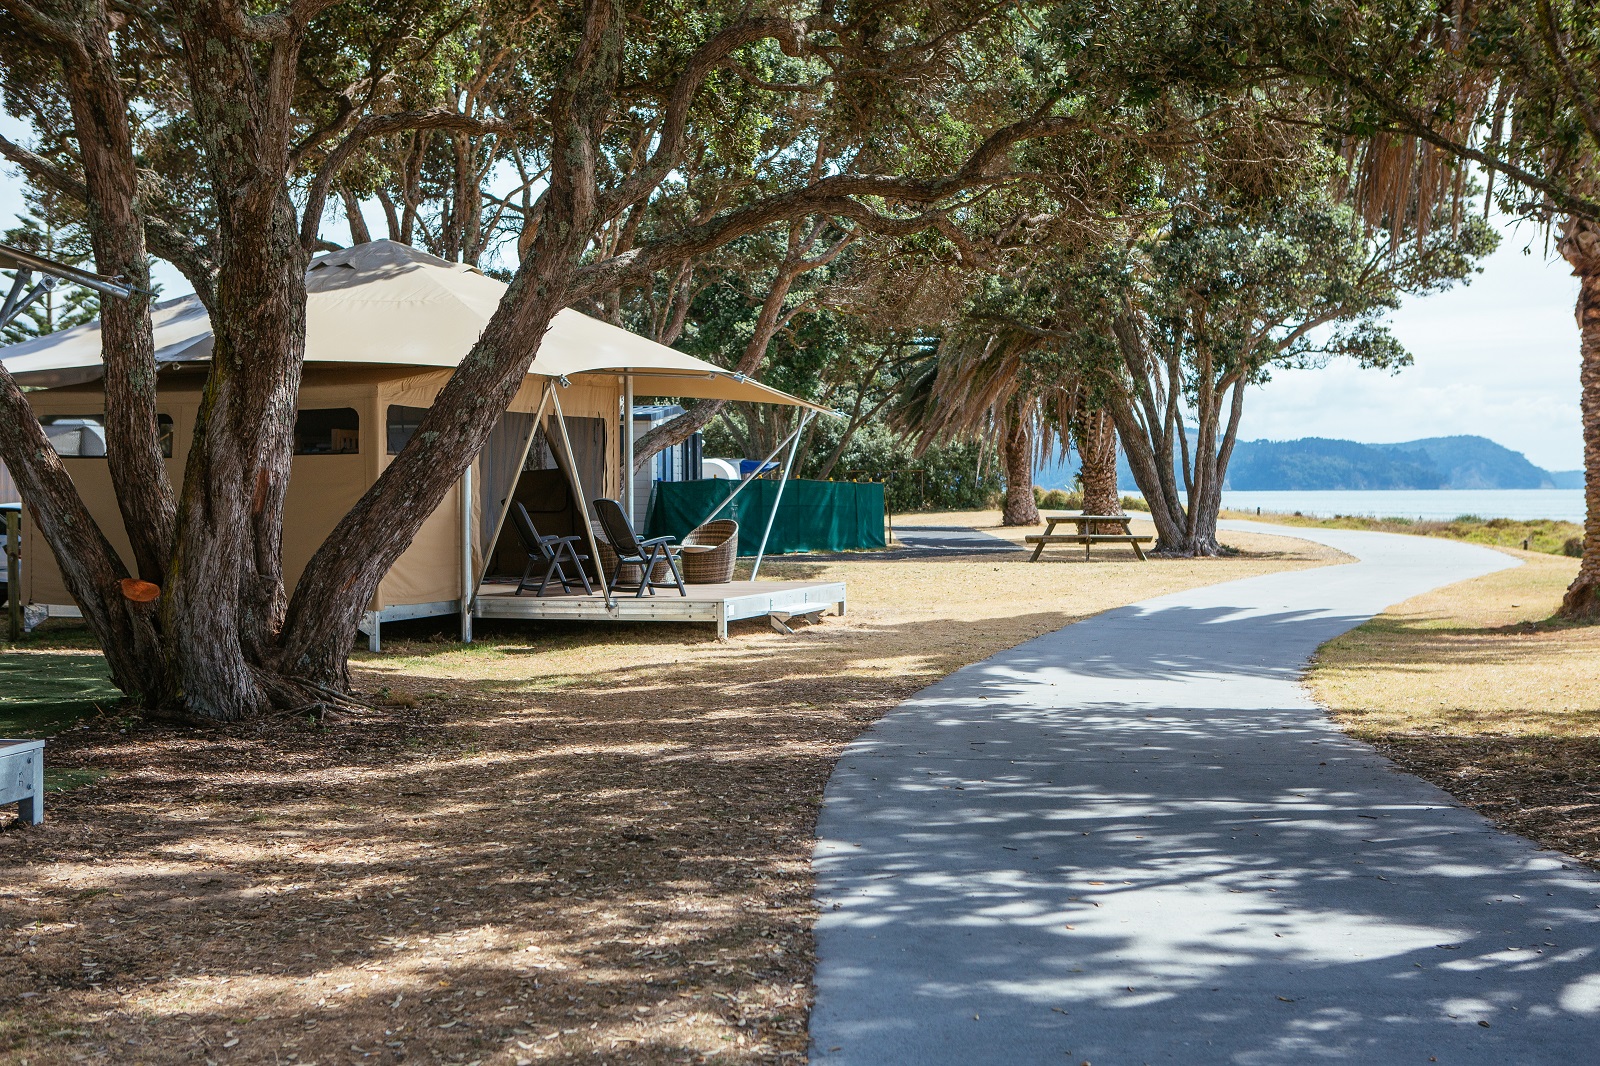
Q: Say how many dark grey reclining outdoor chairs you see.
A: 2